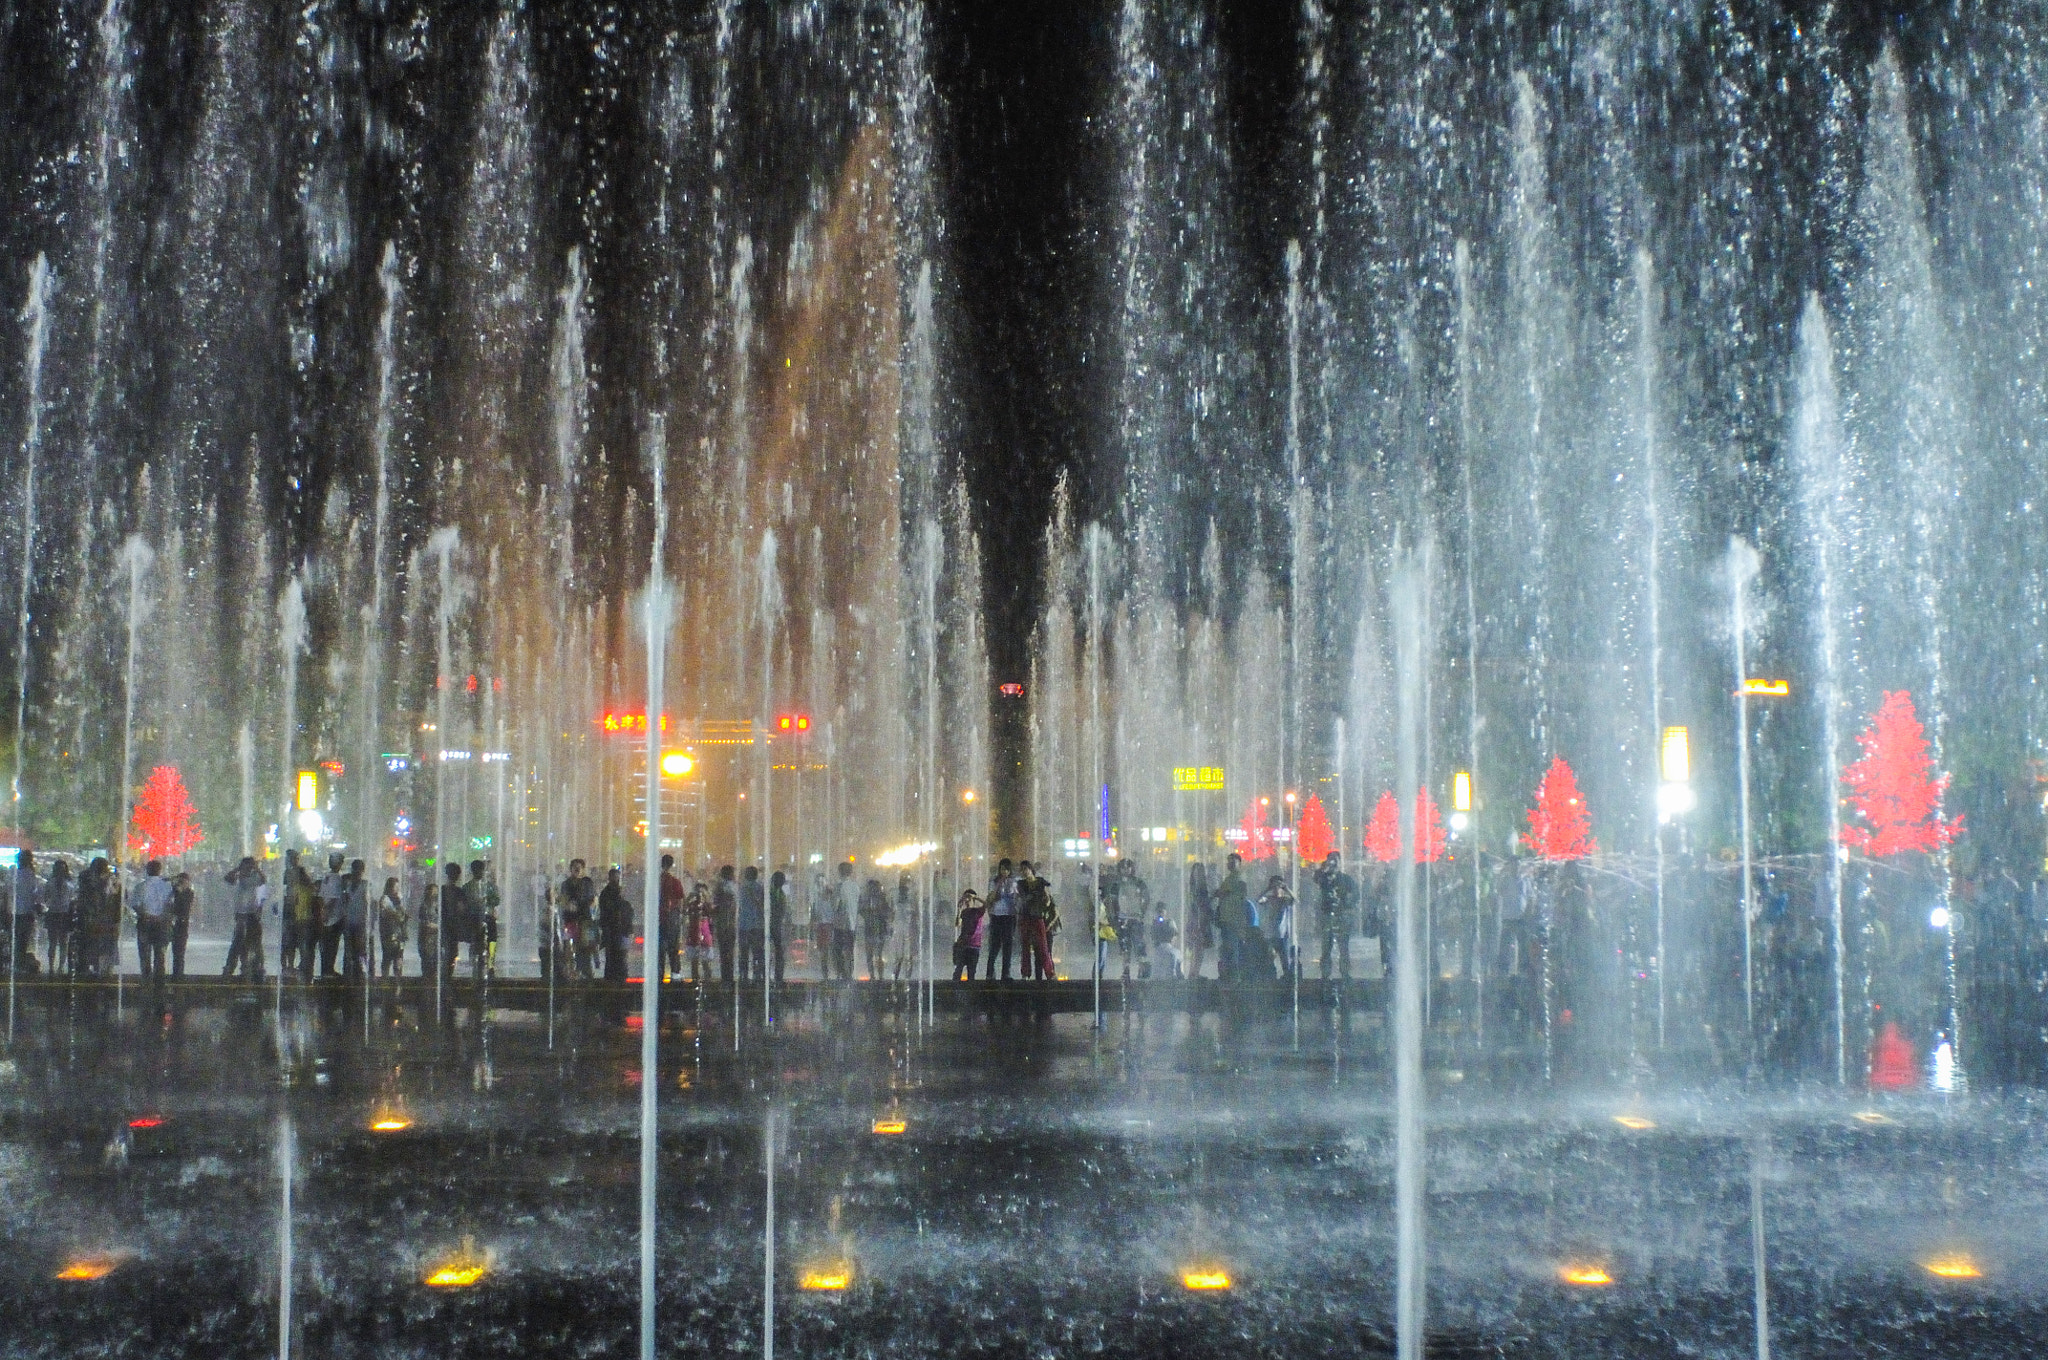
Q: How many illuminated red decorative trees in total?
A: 7